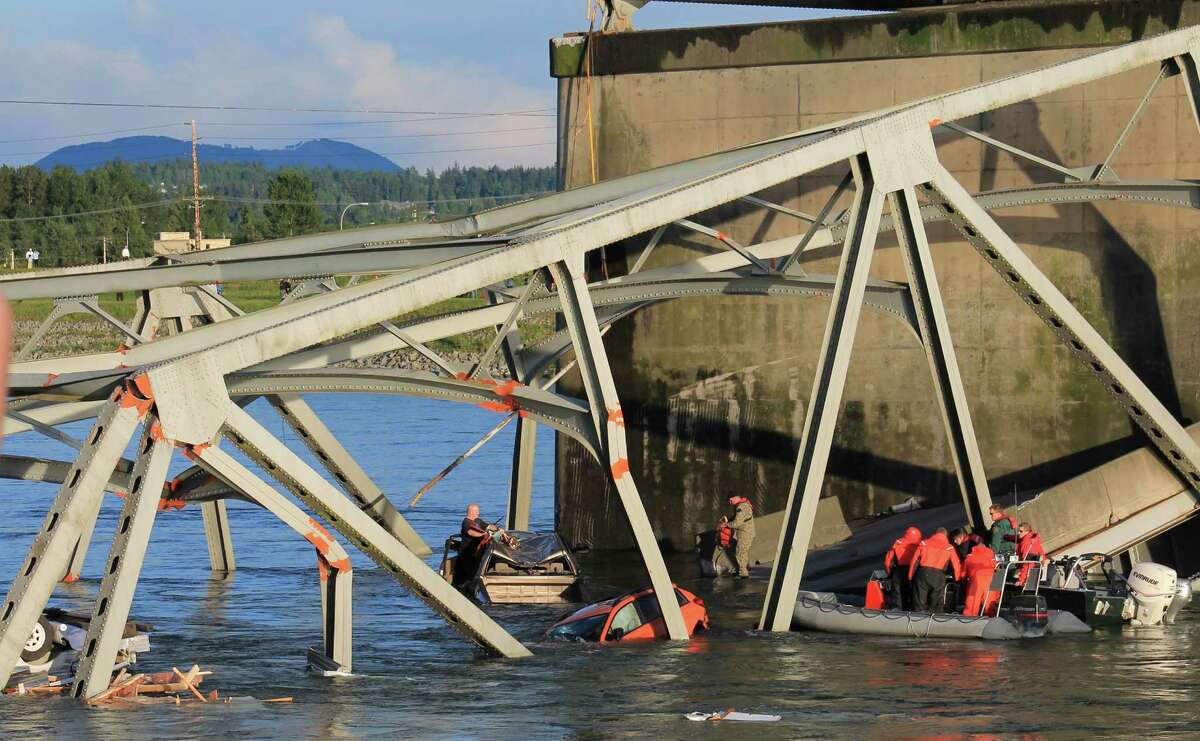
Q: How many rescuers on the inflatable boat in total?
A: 6